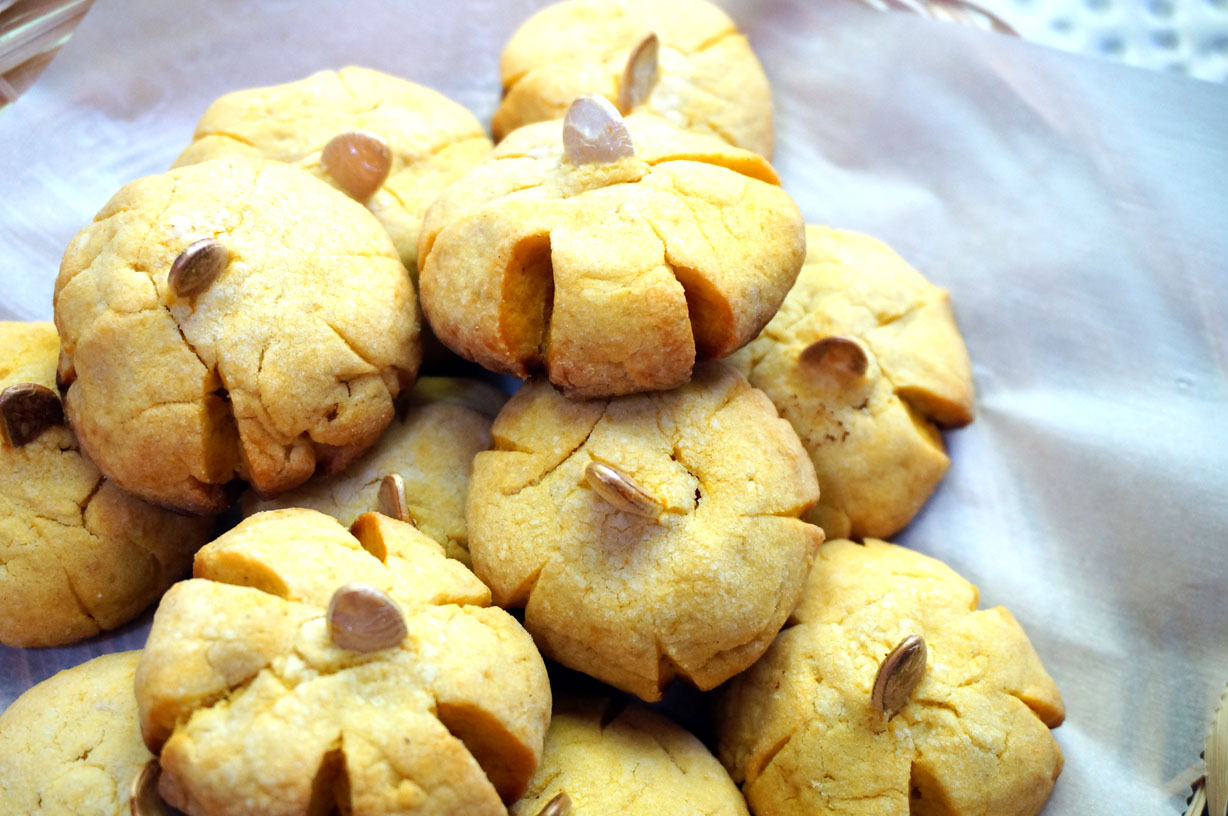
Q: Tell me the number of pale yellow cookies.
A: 12